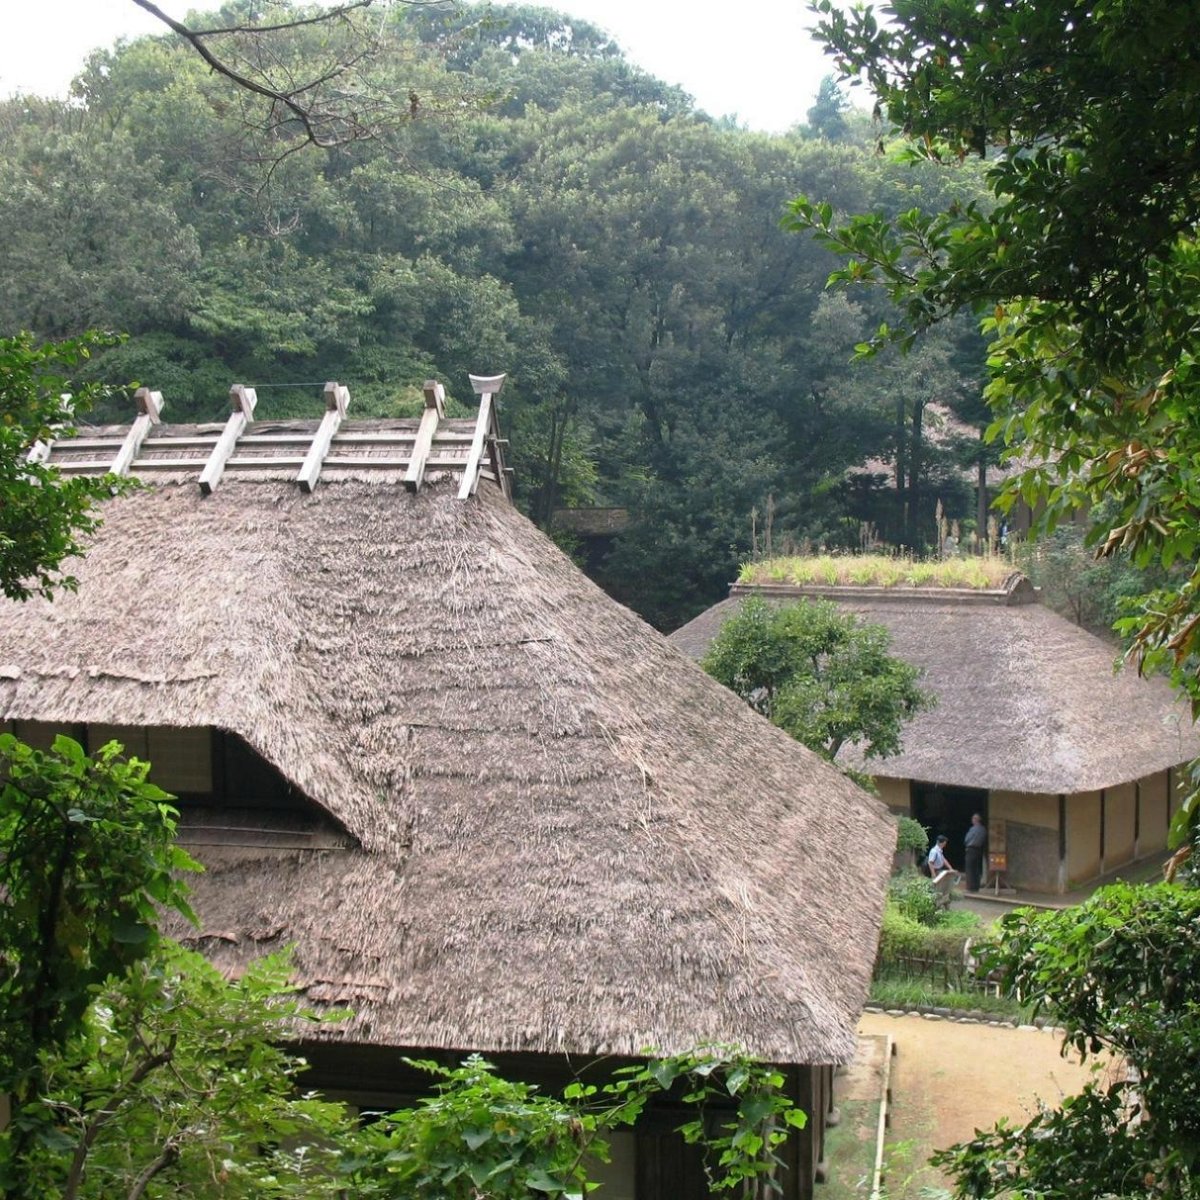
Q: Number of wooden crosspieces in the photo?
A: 6